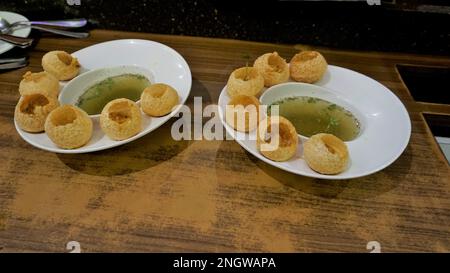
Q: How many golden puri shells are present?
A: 12